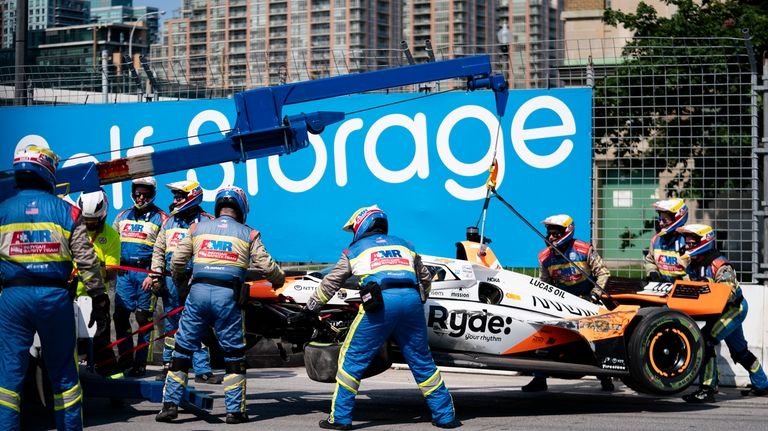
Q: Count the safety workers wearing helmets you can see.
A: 9